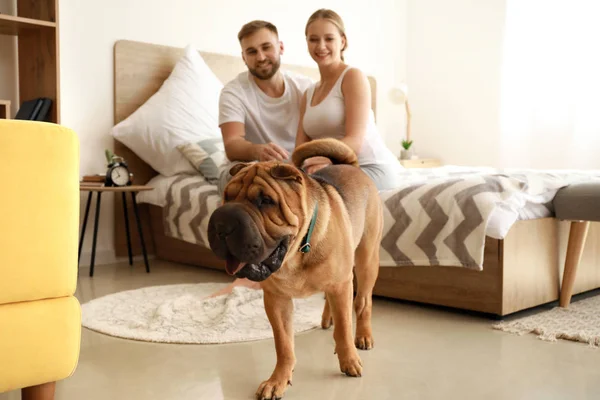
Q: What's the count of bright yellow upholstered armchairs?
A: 1